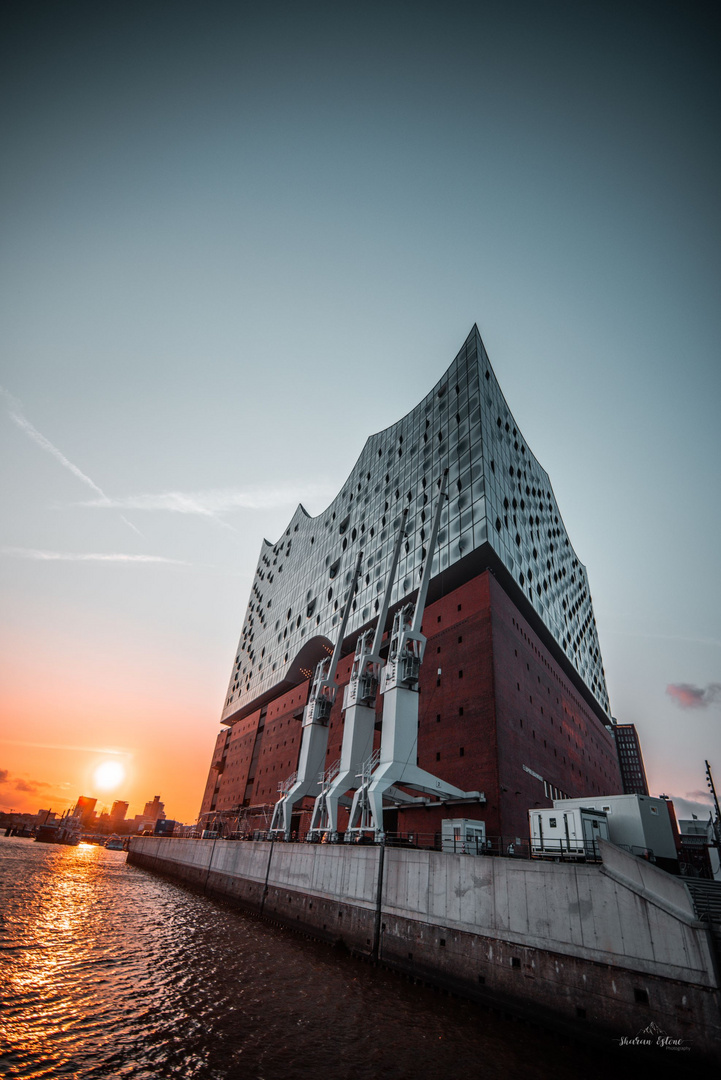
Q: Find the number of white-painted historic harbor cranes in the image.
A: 3